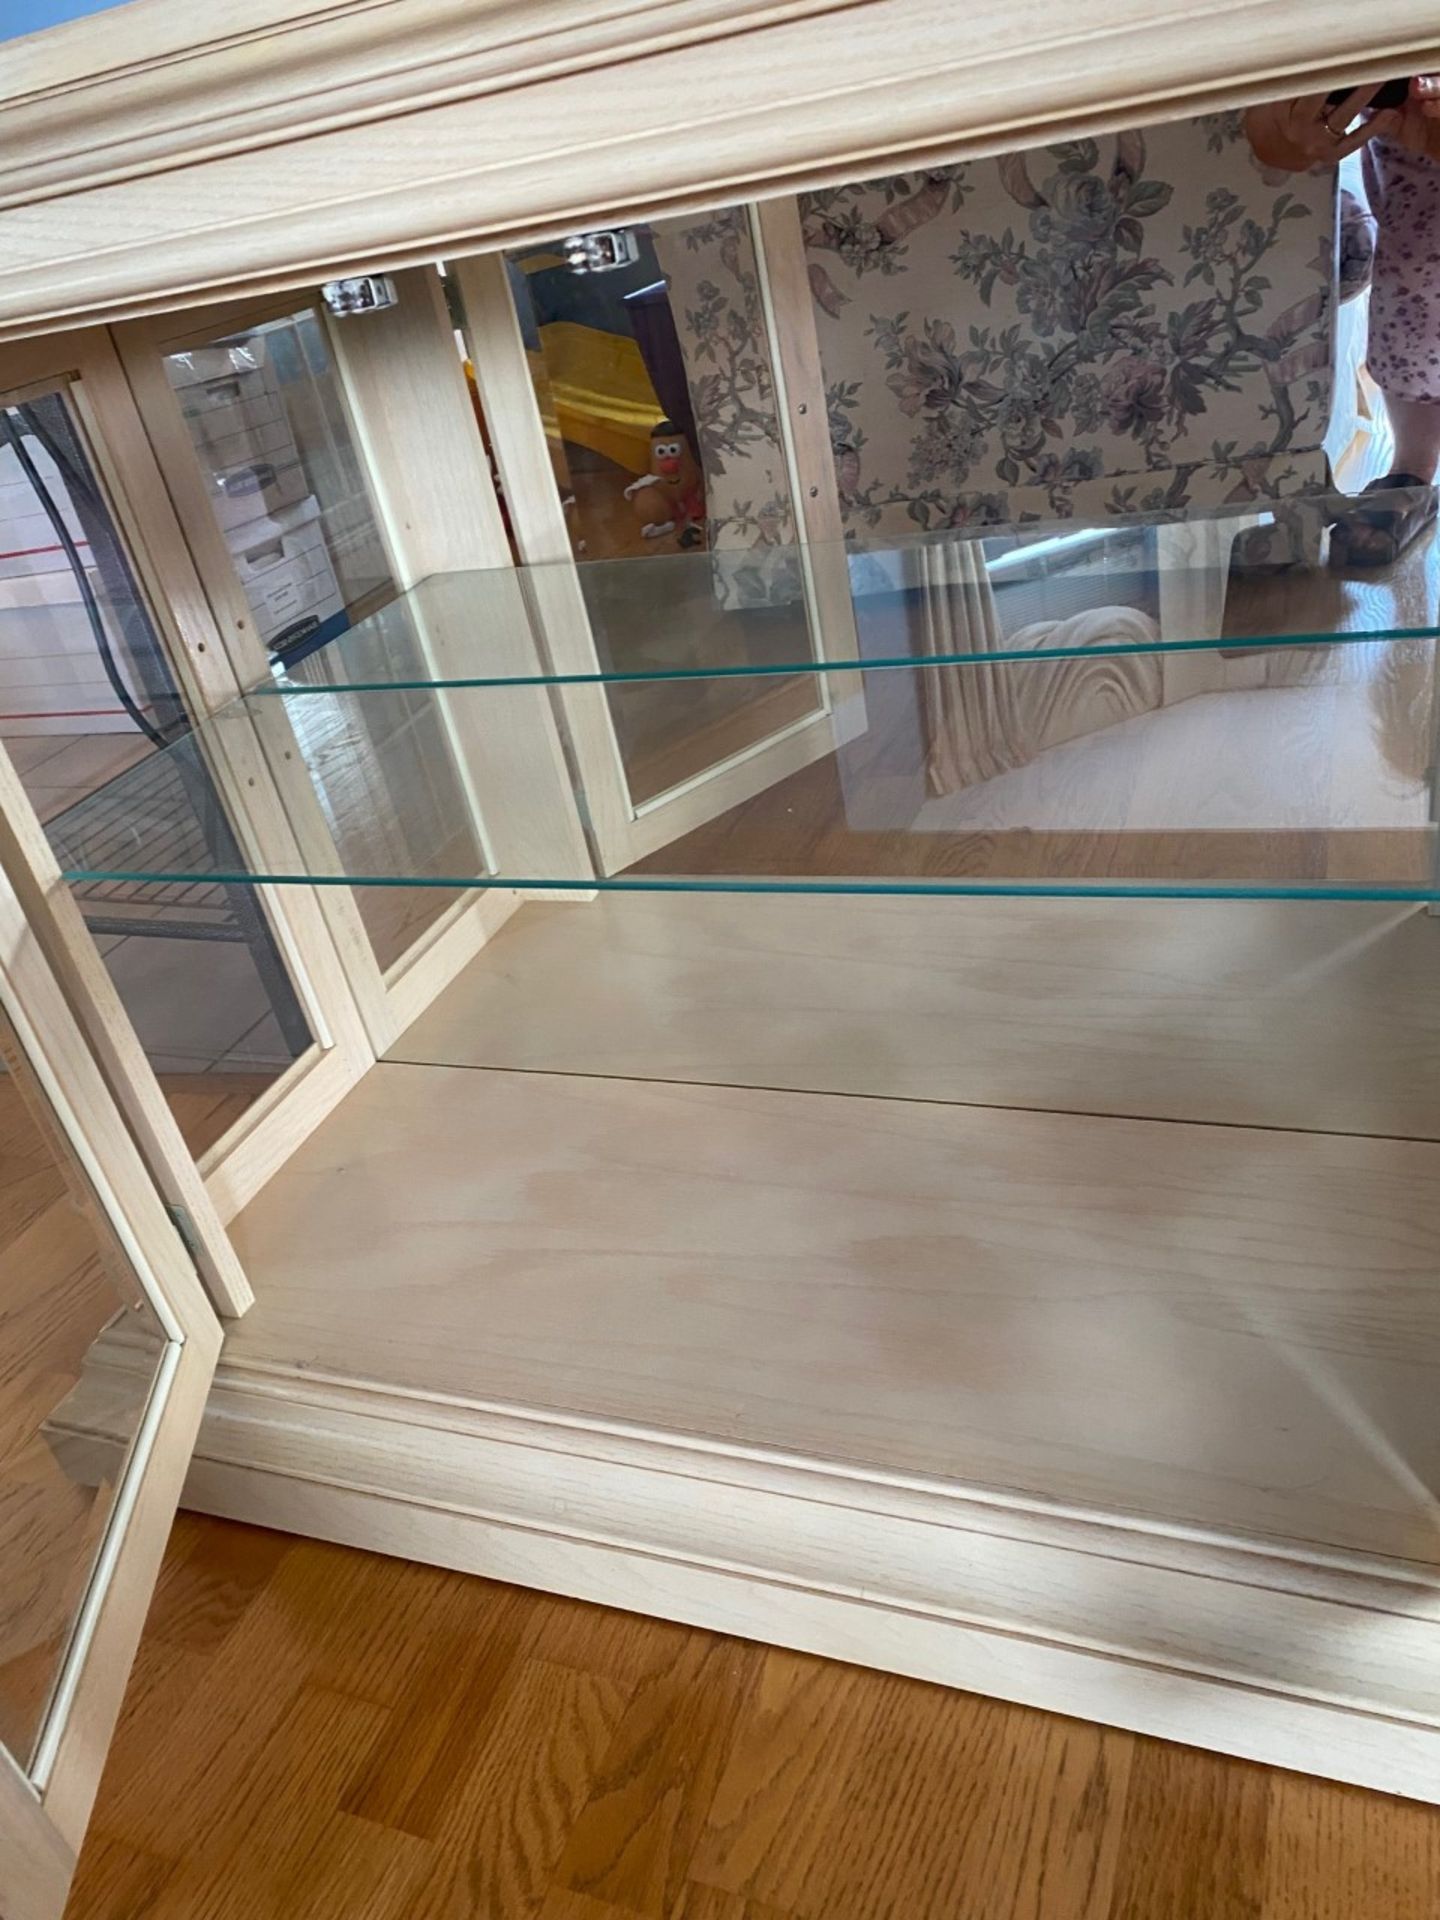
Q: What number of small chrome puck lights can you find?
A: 2